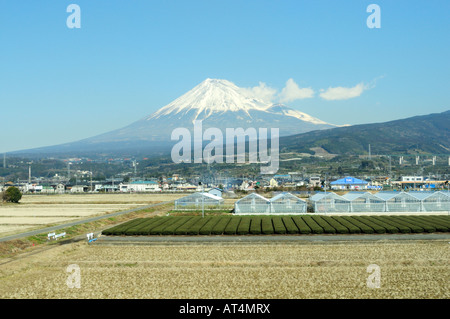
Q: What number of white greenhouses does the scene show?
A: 7